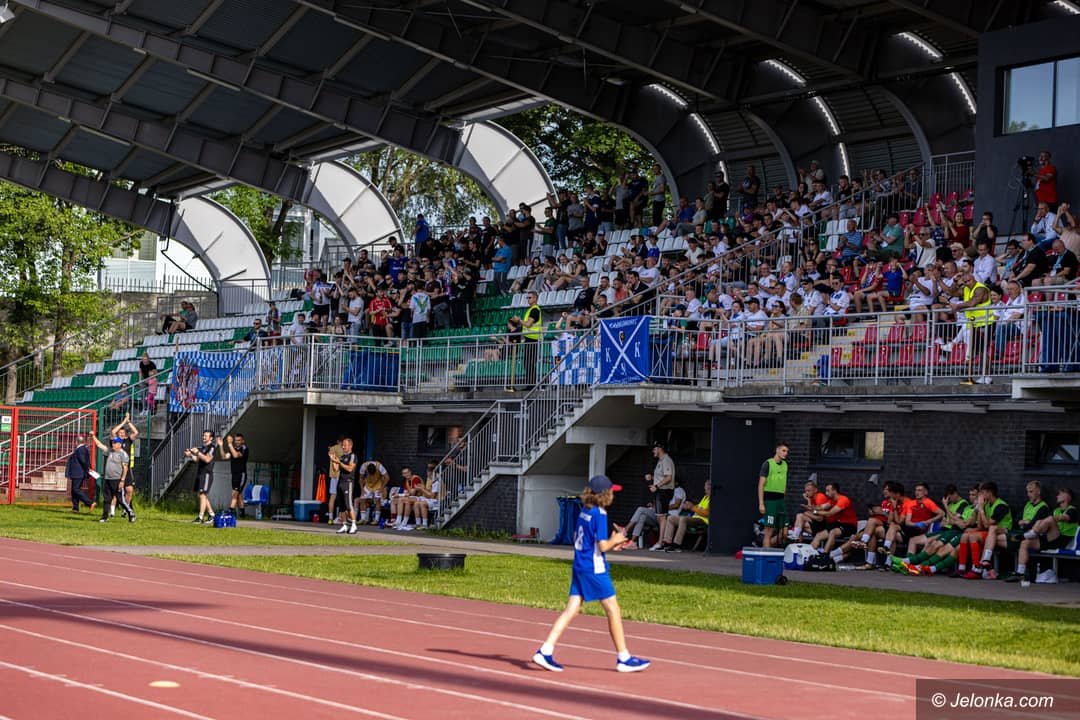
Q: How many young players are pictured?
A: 1